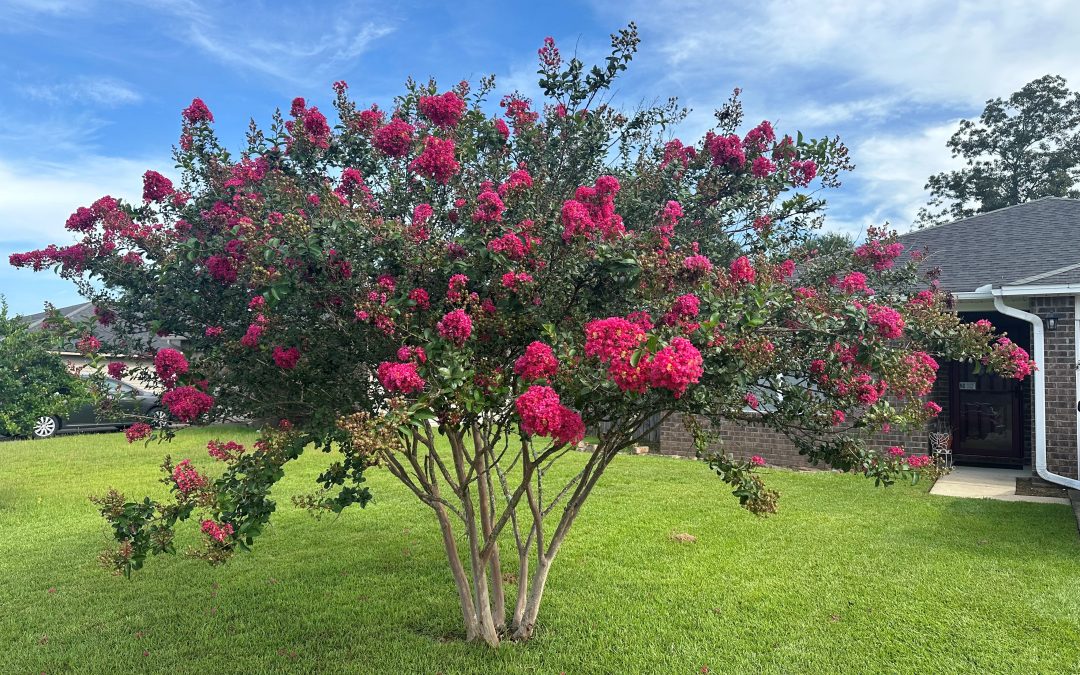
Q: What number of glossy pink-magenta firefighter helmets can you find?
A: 0